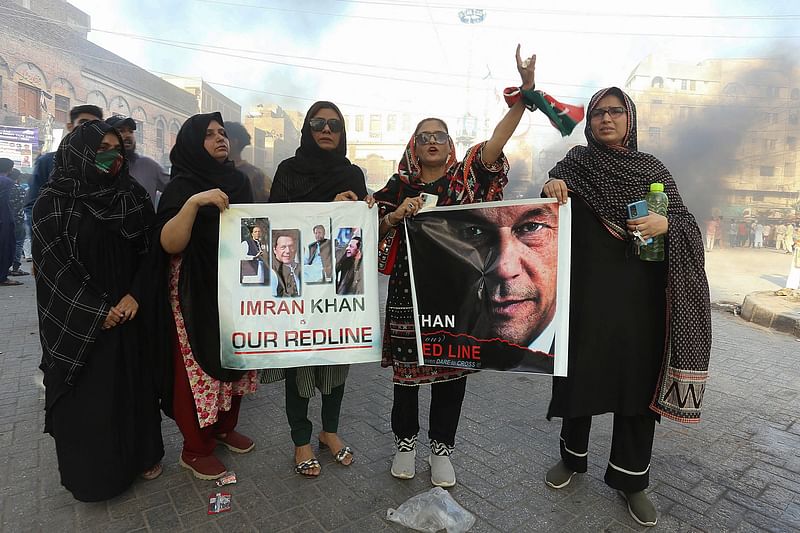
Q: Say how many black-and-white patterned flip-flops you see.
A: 2